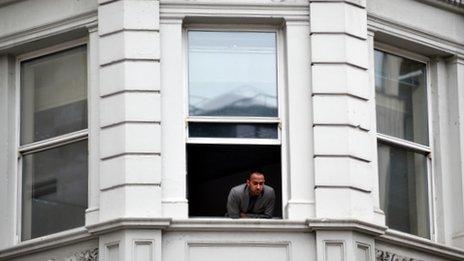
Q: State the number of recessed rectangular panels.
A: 5